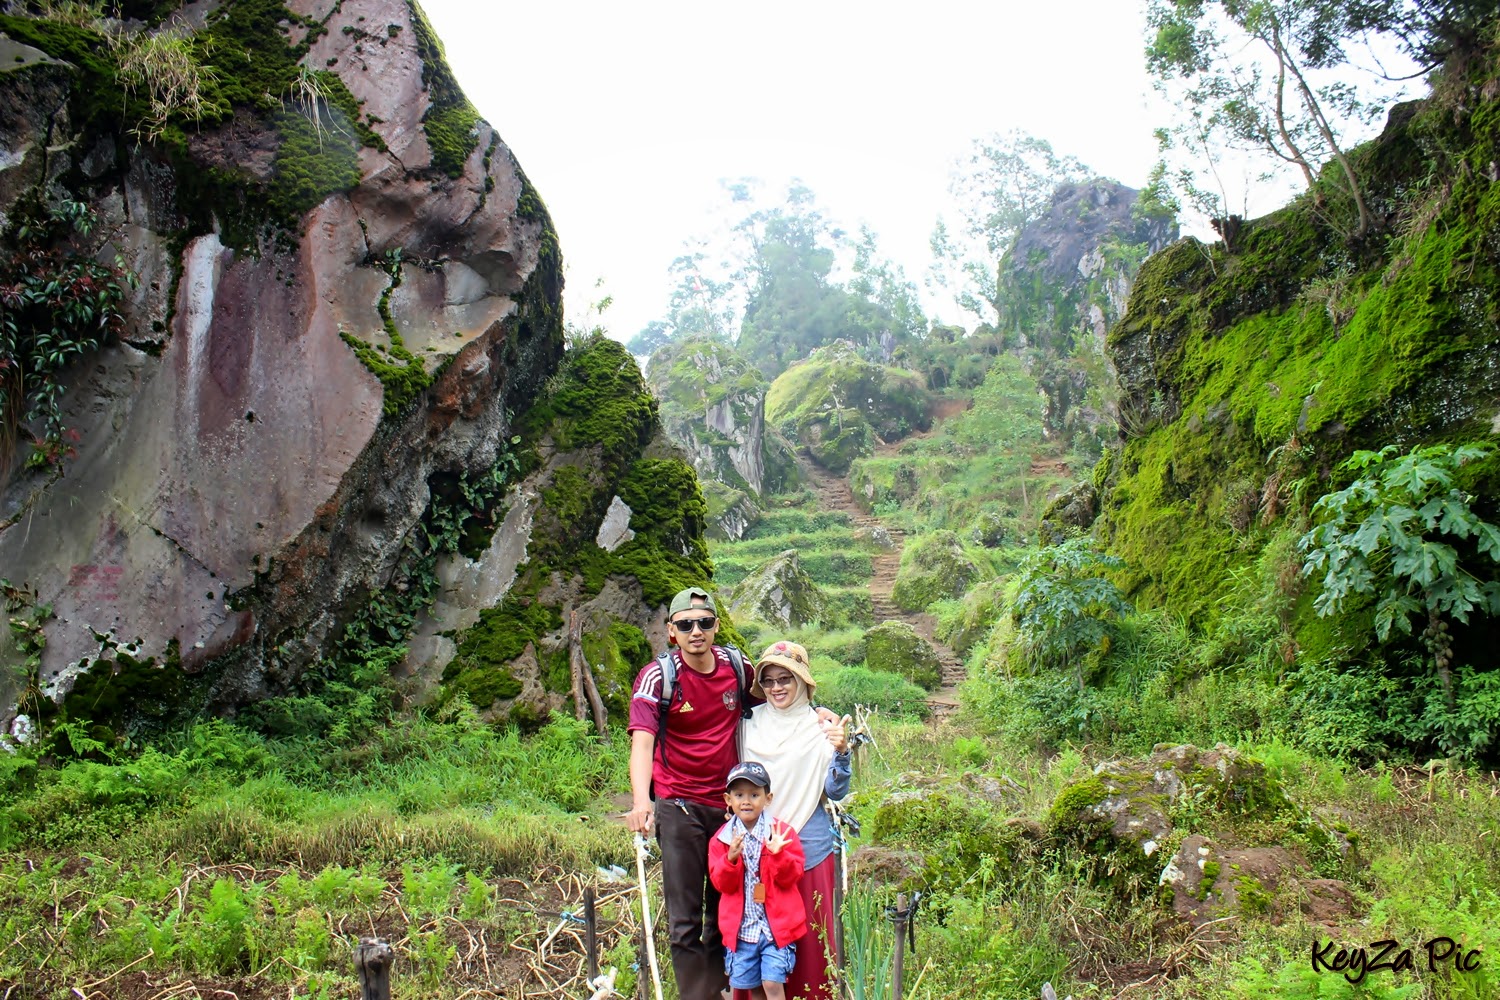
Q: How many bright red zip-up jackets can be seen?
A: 1